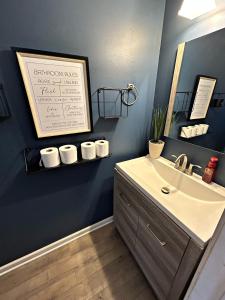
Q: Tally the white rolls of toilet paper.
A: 4